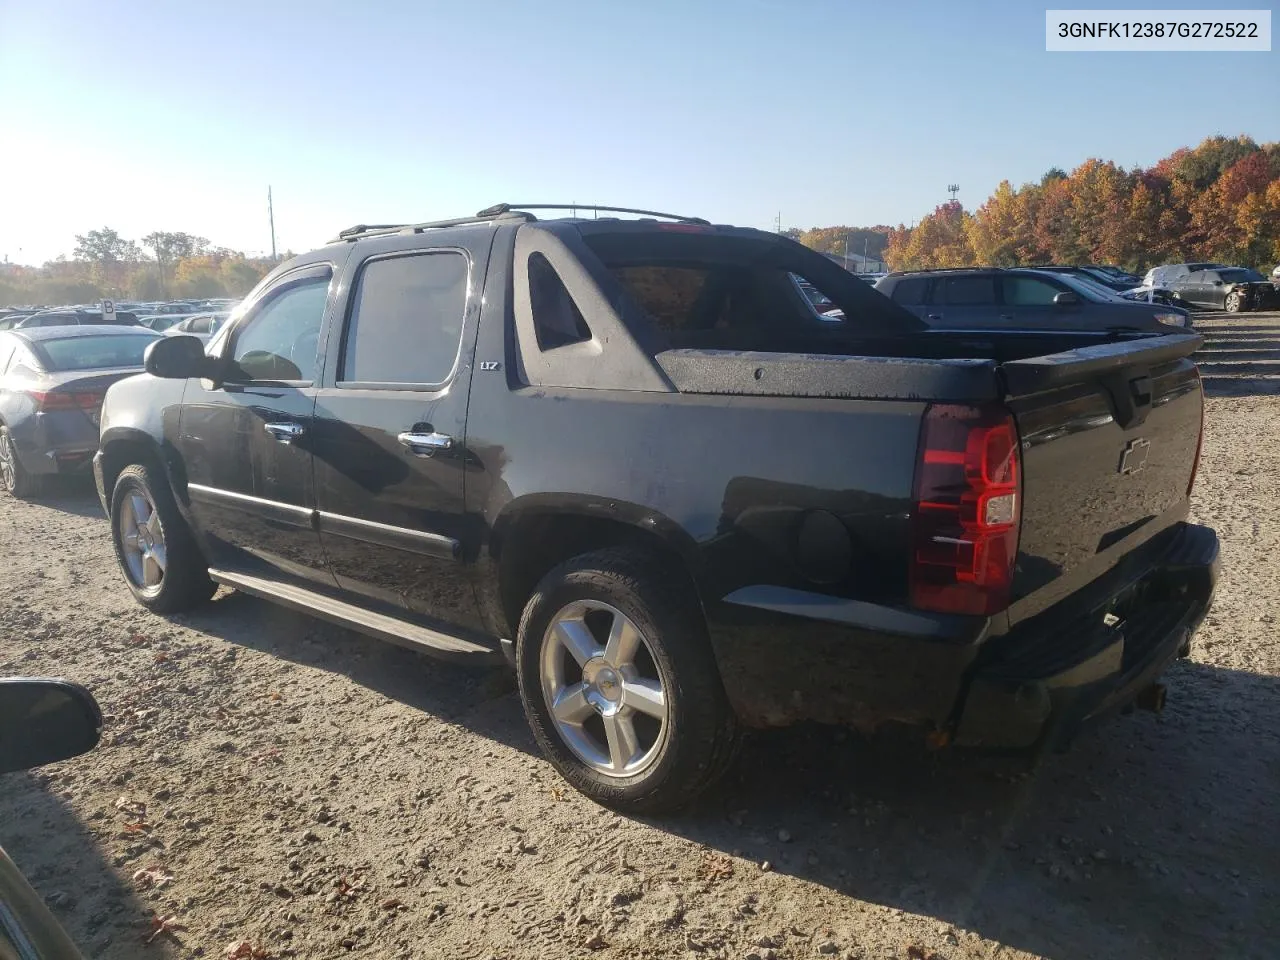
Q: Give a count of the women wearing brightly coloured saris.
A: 0